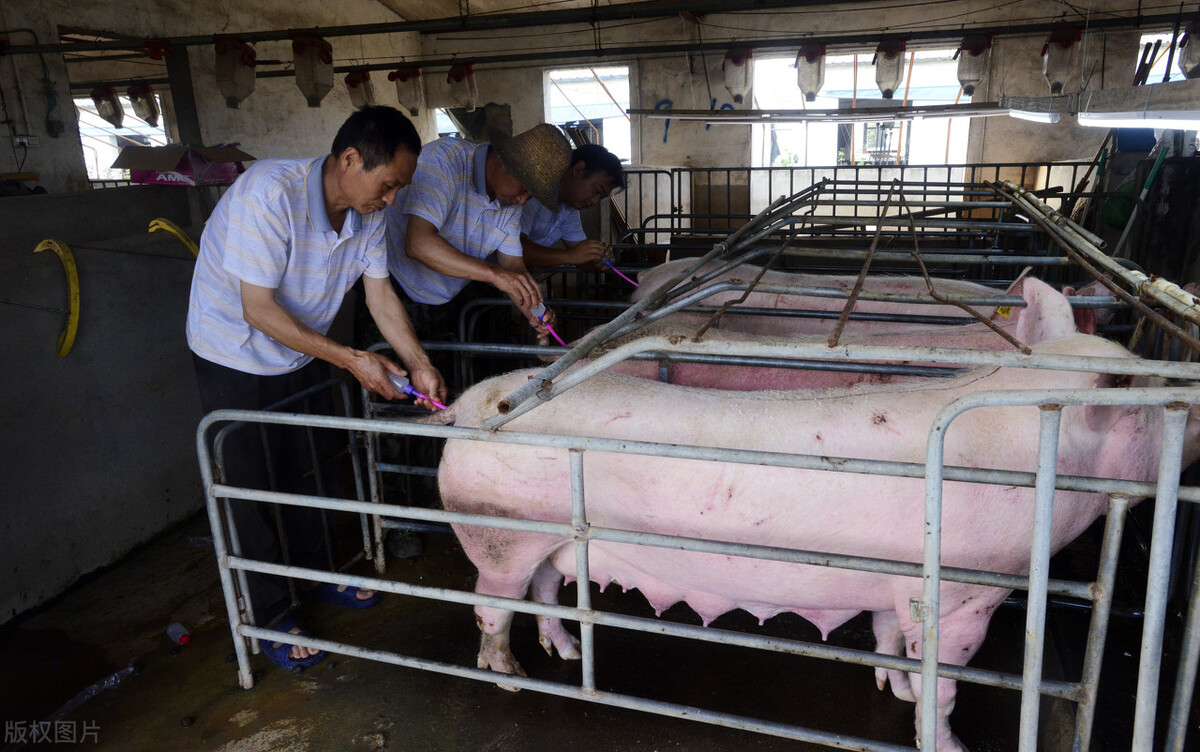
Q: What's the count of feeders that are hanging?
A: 13